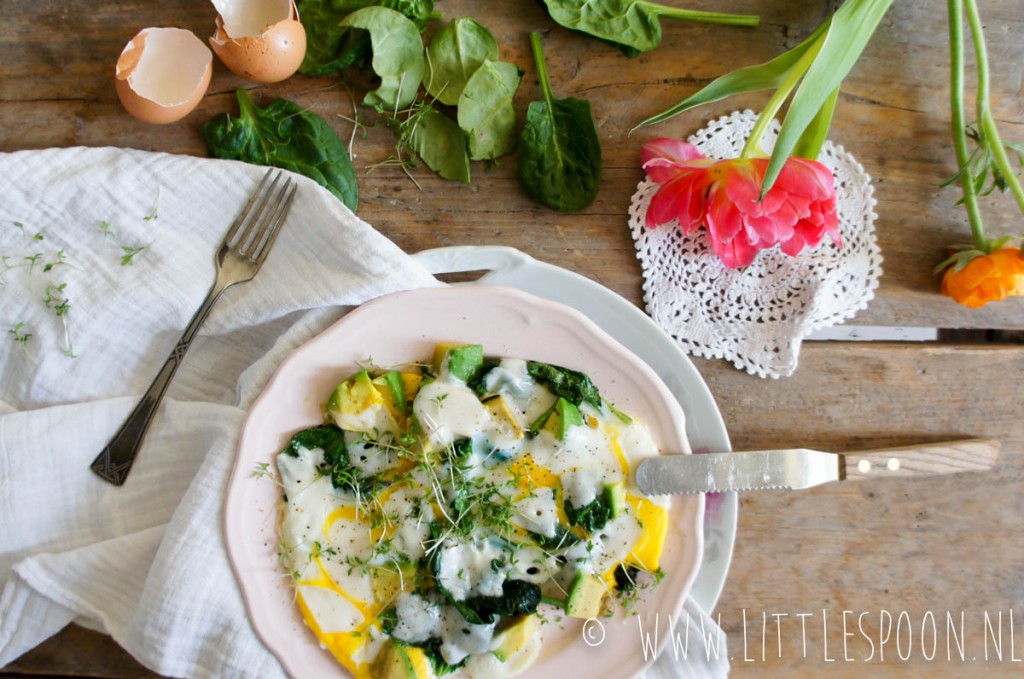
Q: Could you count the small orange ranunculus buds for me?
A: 1